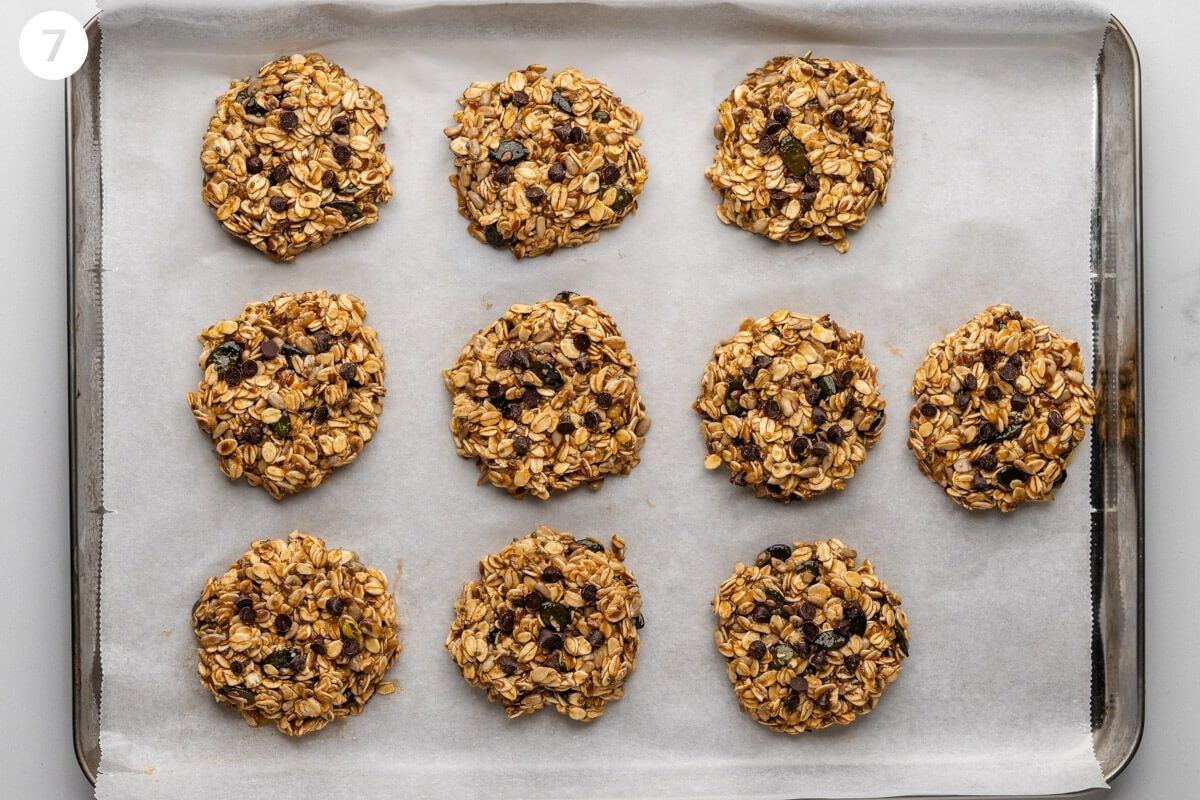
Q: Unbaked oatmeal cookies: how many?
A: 10